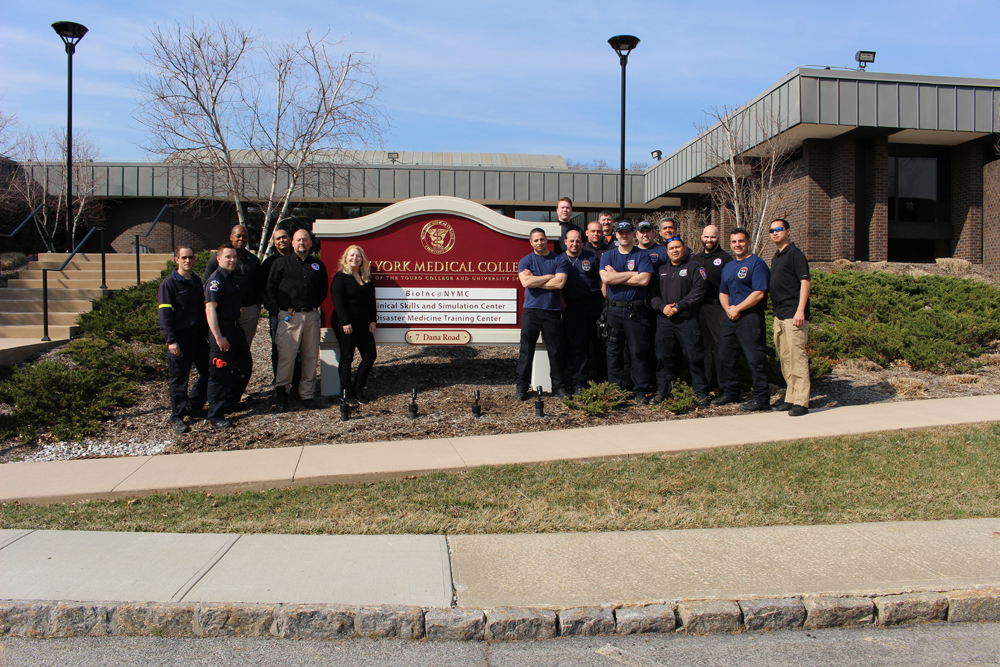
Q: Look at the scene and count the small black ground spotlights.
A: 4